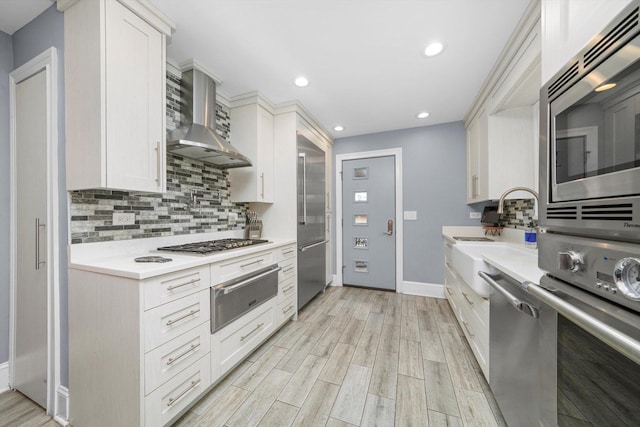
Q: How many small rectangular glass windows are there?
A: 5